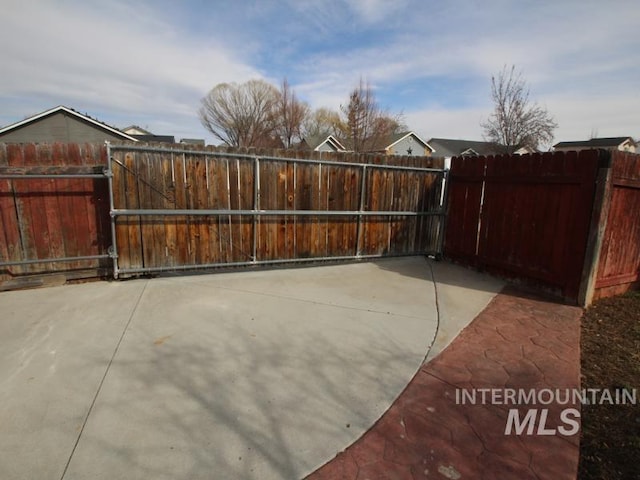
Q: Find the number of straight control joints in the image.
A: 2